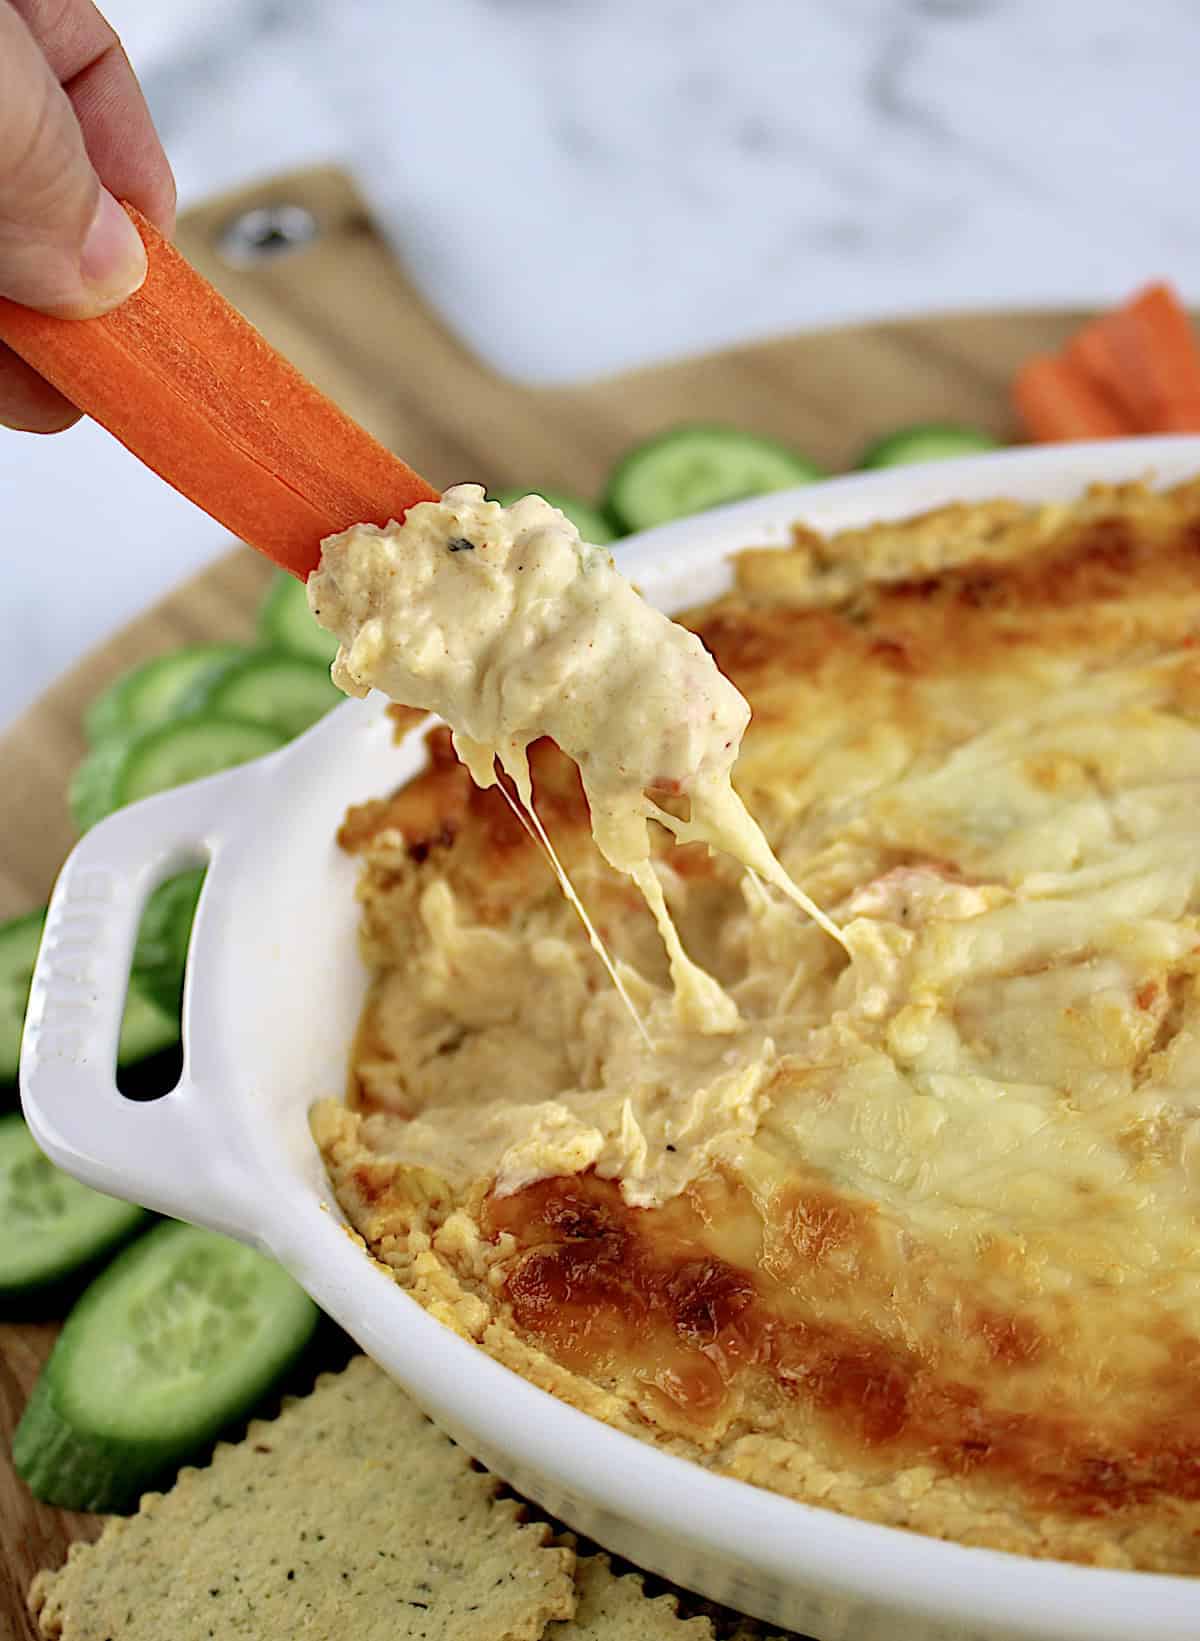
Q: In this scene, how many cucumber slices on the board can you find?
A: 11